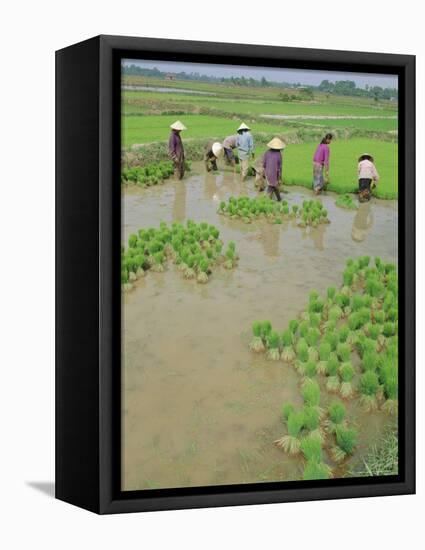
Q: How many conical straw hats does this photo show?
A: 5